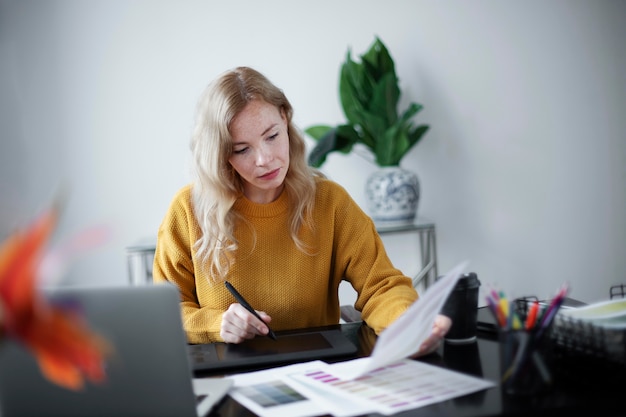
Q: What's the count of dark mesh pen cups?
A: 1